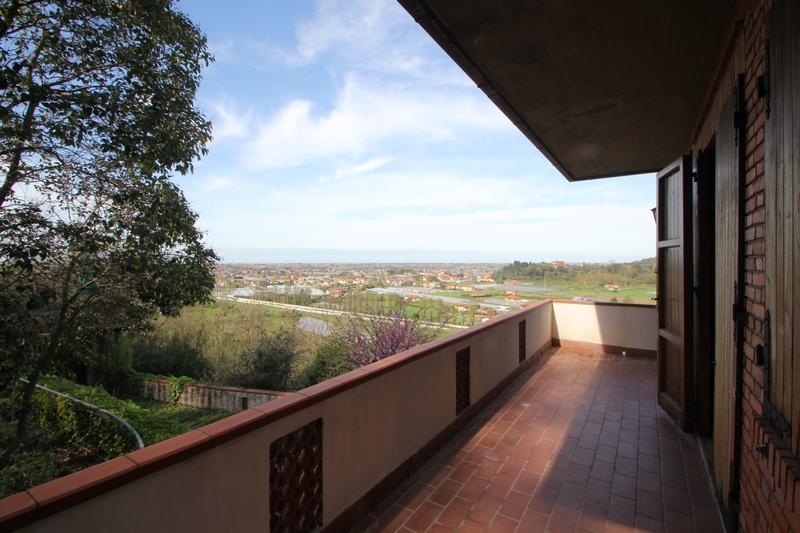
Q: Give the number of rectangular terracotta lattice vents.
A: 3